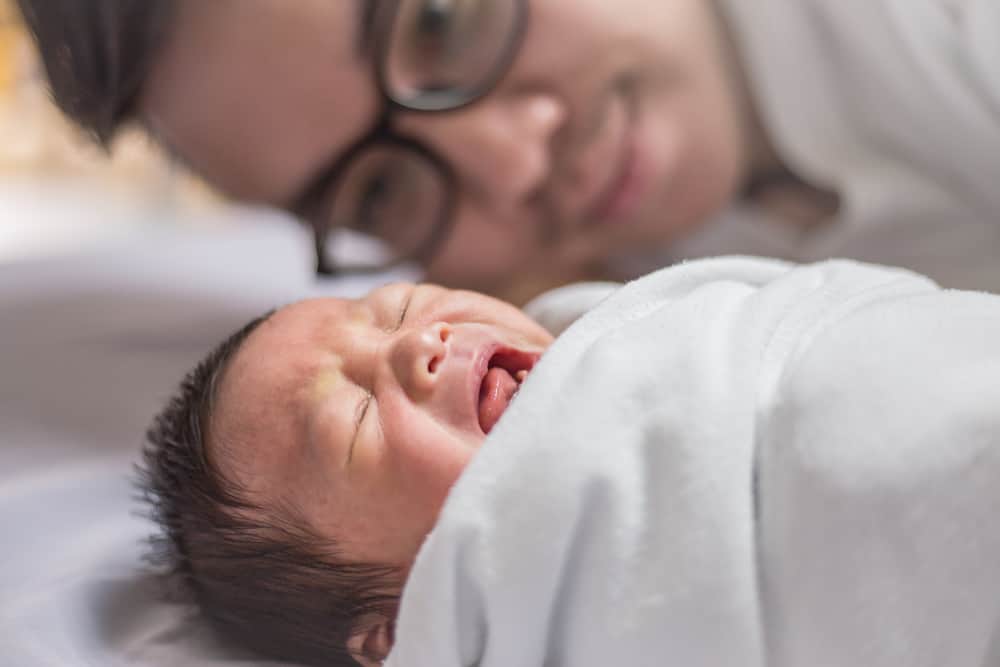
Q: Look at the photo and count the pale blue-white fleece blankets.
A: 1